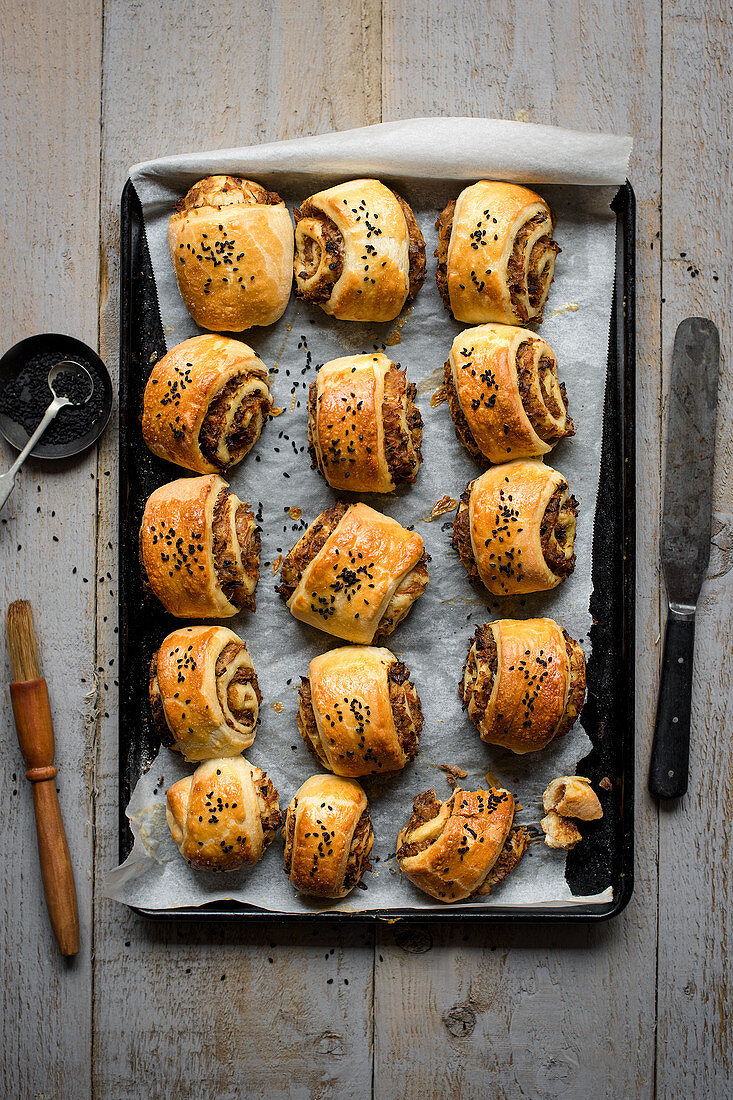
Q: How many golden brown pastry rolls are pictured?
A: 15